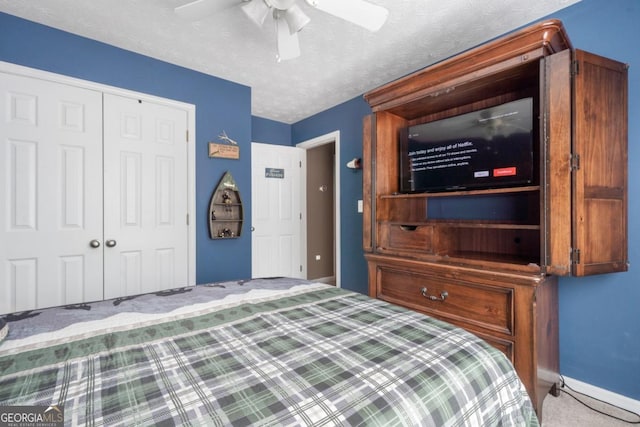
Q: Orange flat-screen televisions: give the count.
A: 0